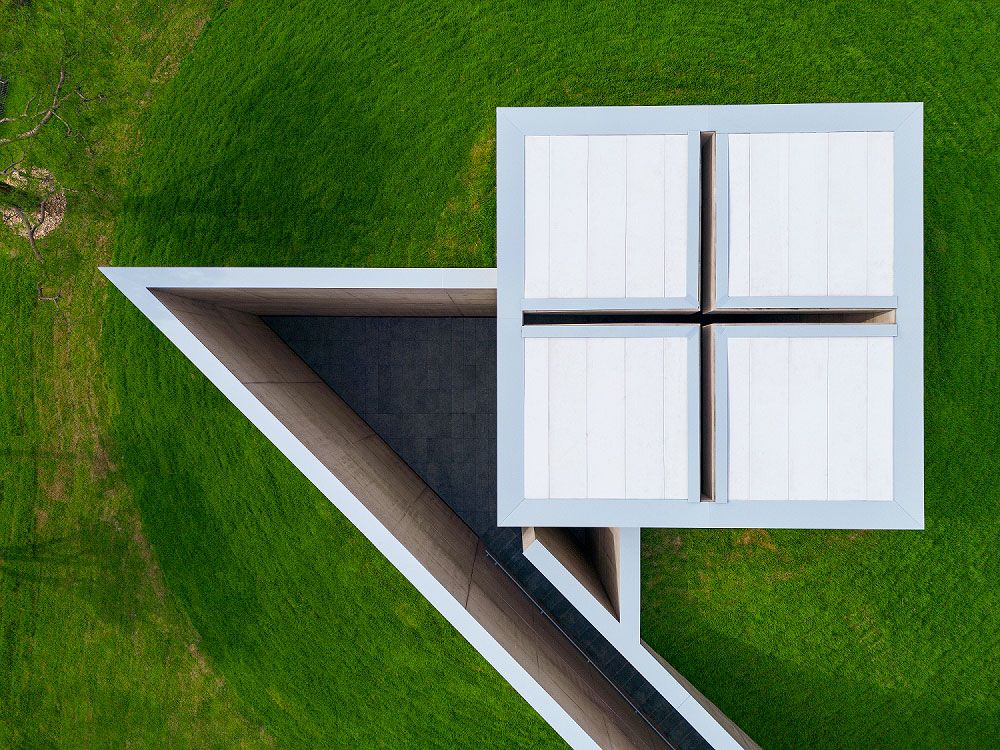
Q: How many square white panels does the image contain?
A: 4